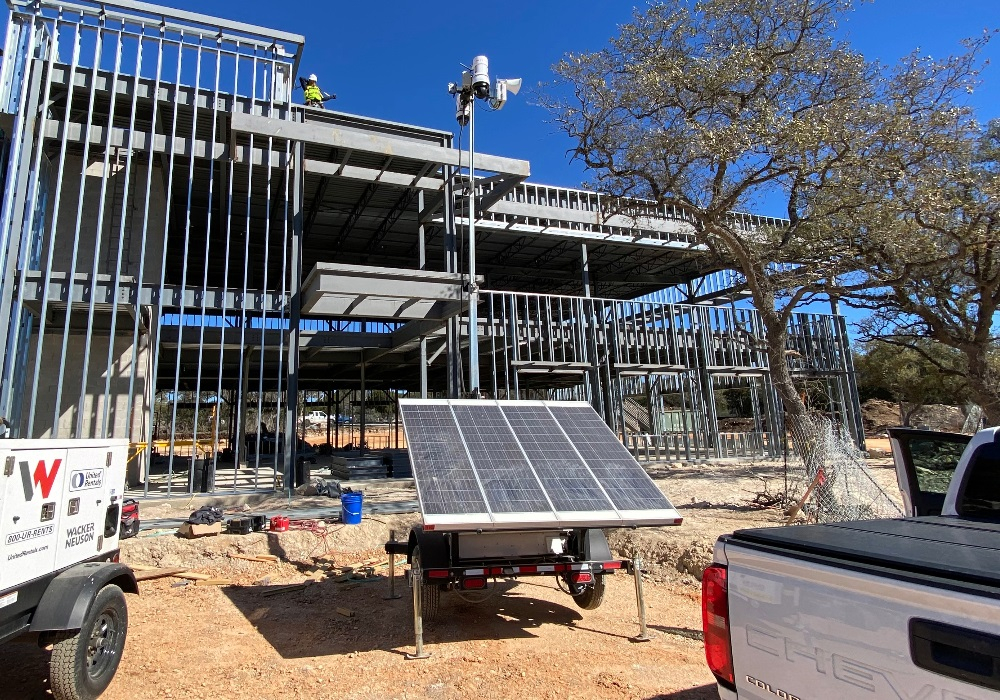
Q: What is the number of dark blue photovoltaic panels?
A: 4